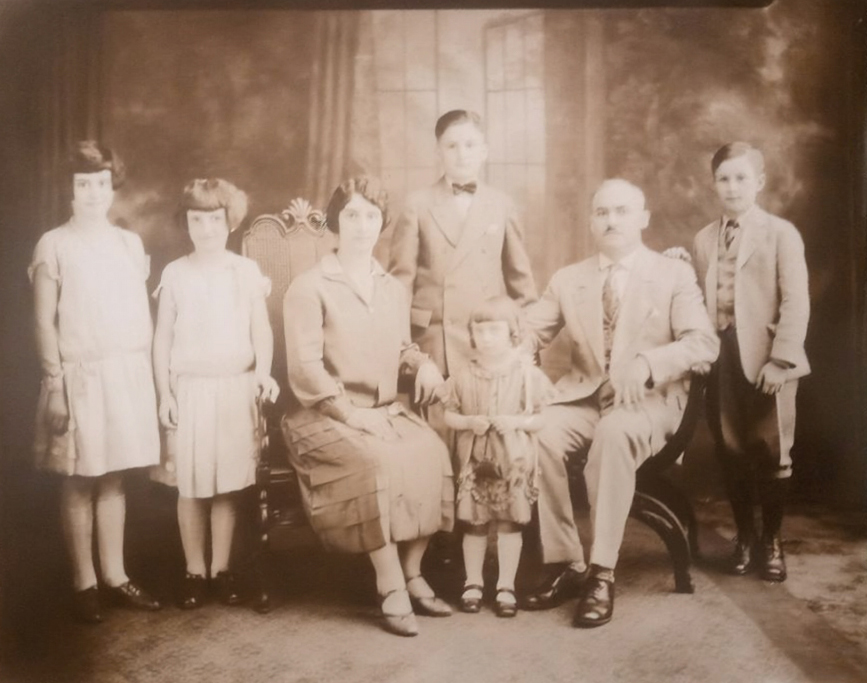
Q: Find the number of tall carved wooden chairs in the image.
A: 1